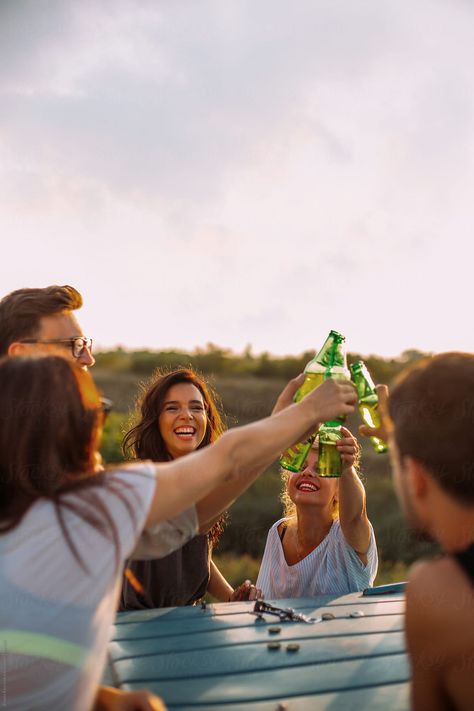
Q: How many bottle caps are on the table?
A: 5